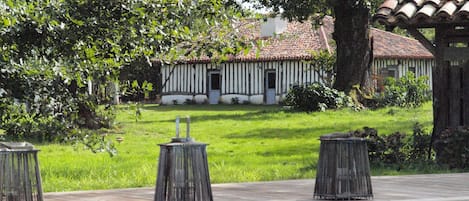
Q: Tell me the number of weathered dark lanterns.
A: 3